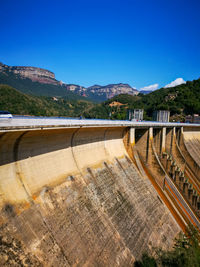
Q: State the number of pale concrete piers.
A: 5